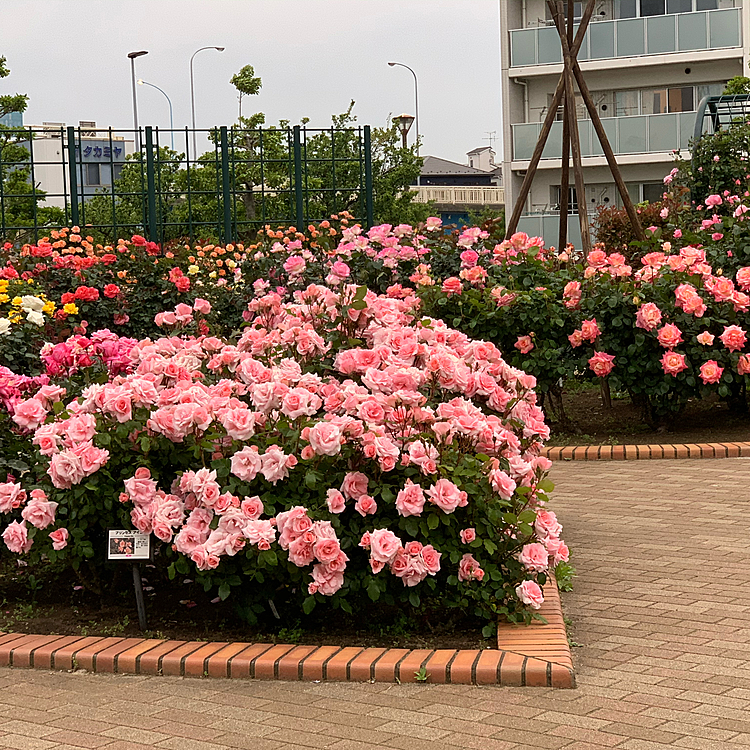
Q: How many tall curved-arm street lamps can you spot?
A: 3